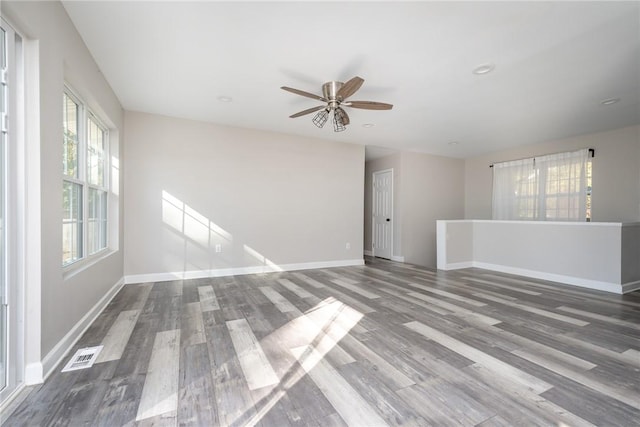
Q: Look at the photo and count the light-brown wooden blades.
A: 5